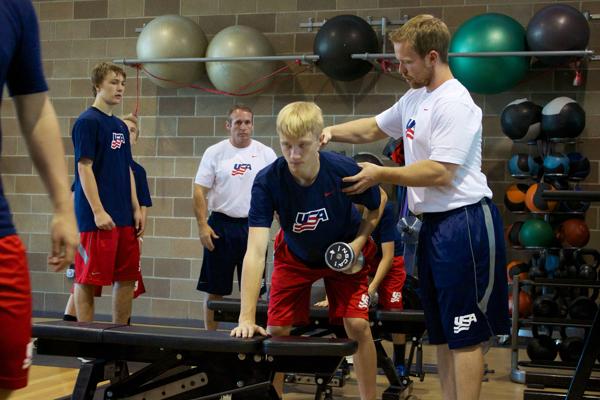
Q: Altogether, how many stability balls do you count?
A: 5